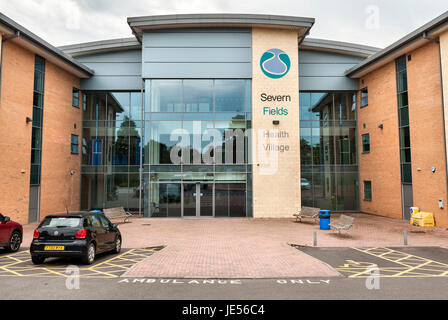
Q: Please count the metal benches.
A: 3